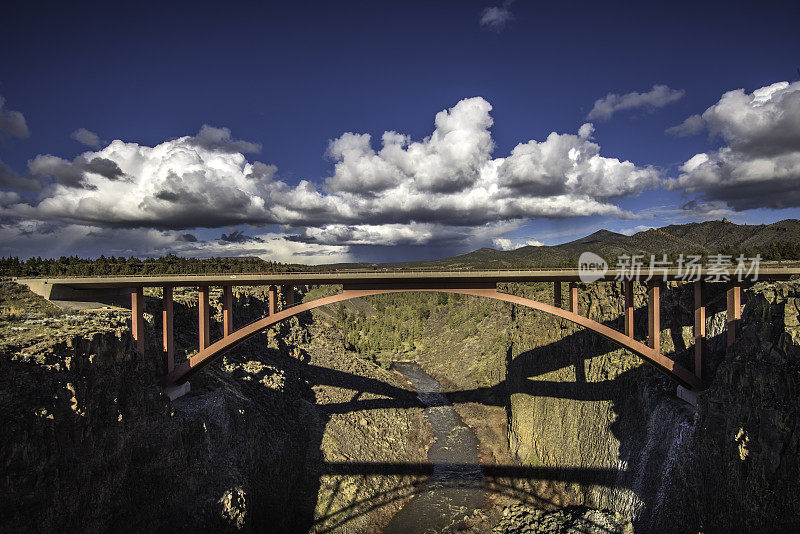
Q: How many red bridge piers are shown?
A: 12